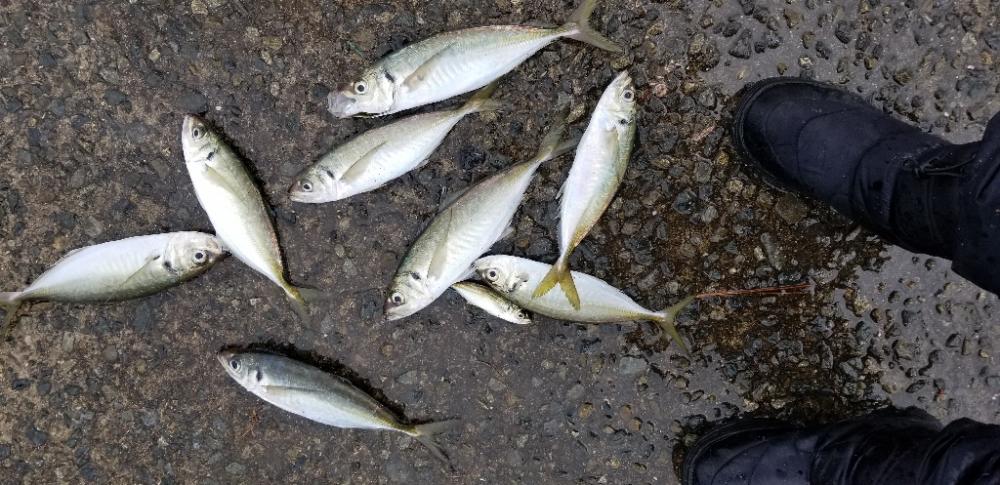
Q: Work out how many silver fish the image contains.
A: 9